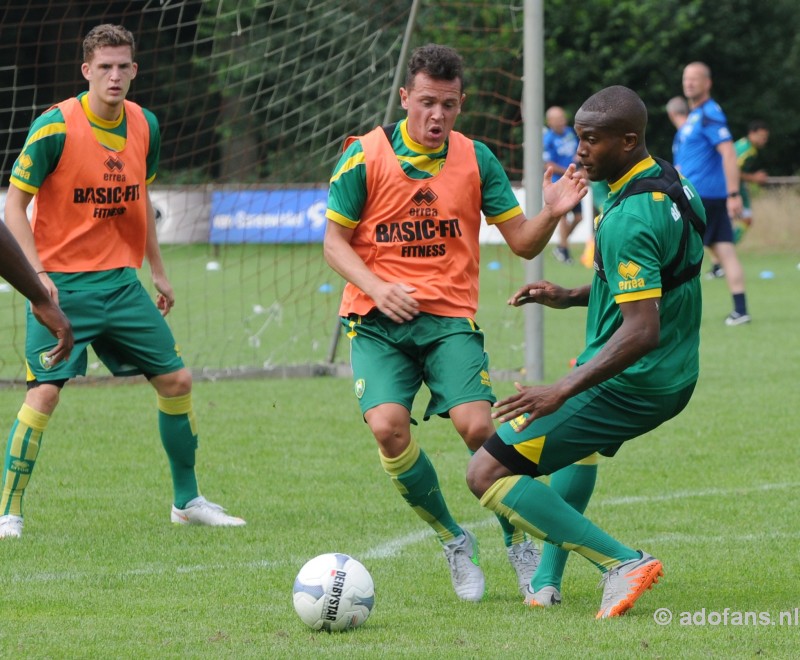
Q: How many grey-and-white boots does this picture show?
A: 2